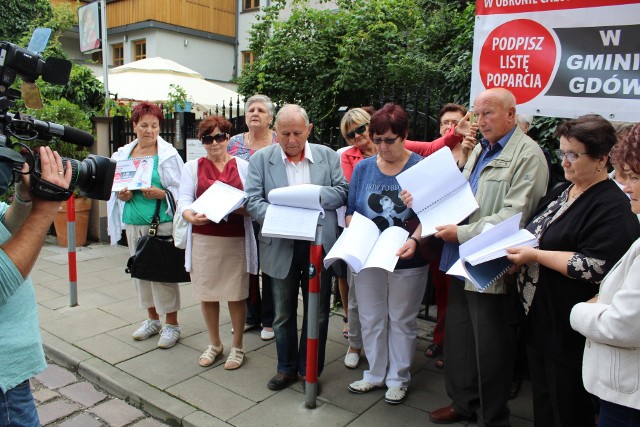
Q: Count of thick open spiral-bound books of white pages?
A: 5